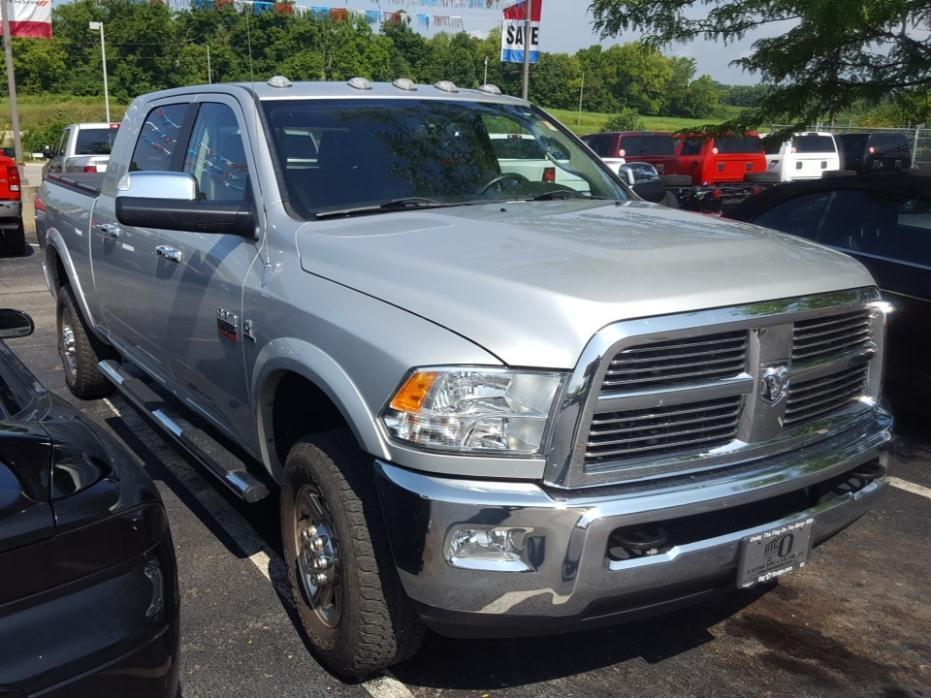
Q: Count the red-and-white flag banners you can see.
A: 1